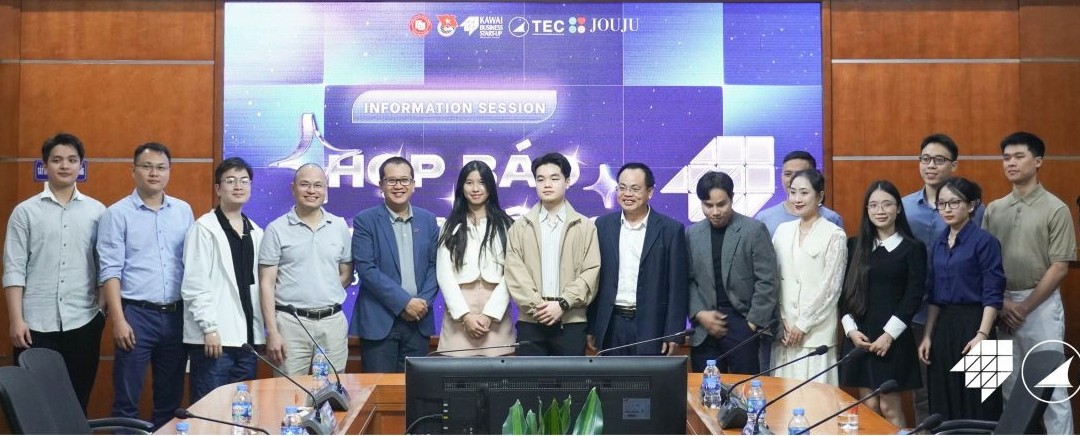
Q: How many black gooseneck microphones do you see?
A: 10